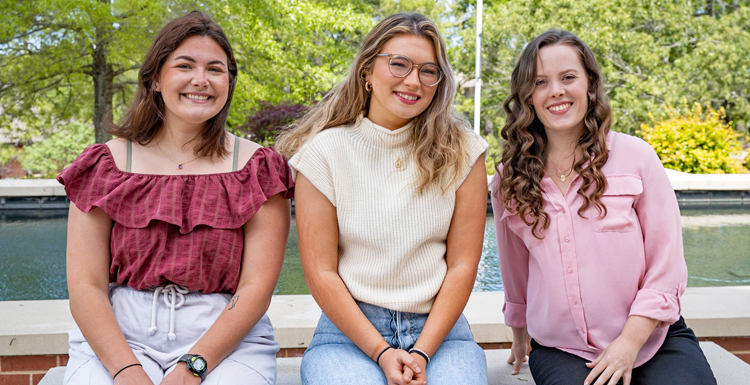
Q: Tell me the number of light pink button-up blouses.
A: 1